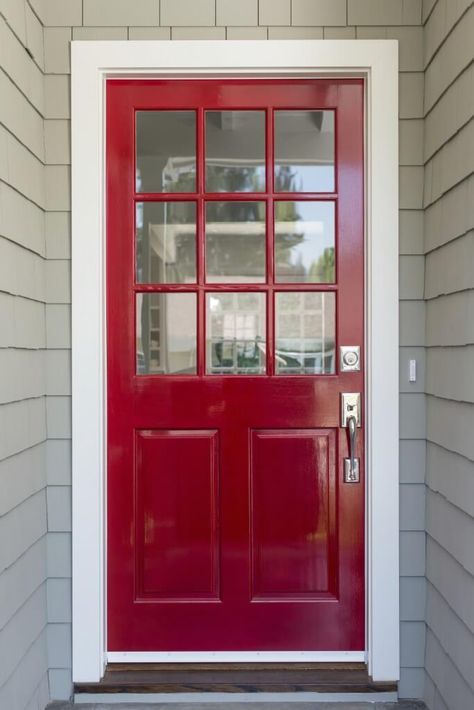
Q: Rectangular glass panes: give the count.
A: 9